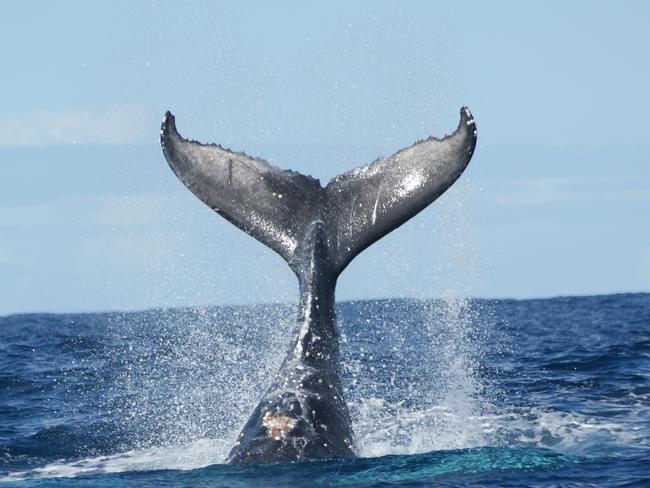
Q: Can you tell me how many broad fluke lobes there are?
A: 2